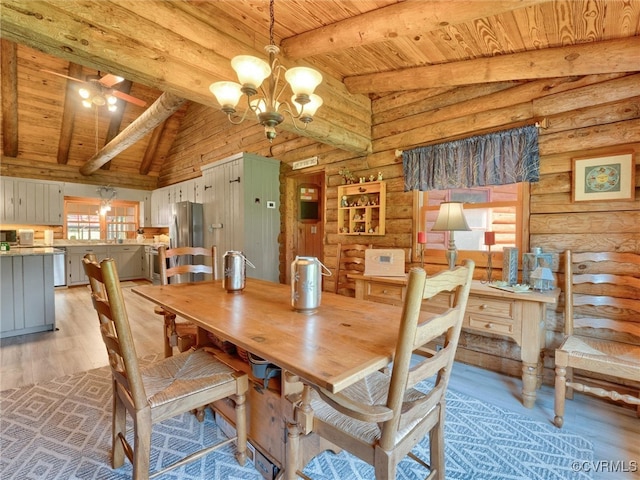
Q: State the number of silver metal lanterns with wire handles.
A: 2